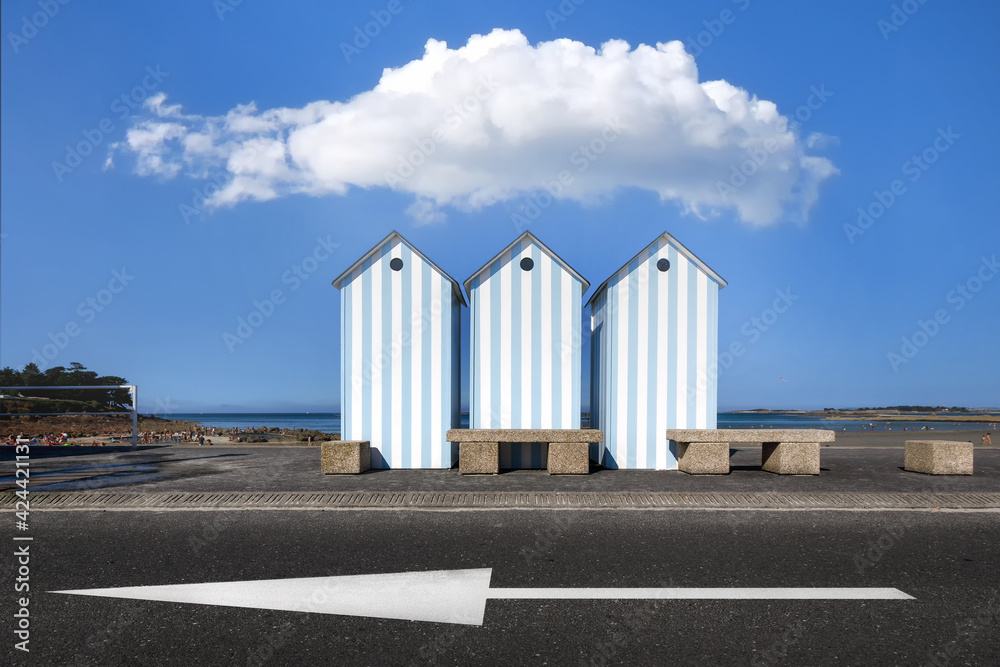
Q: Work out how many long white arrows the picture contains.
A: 1